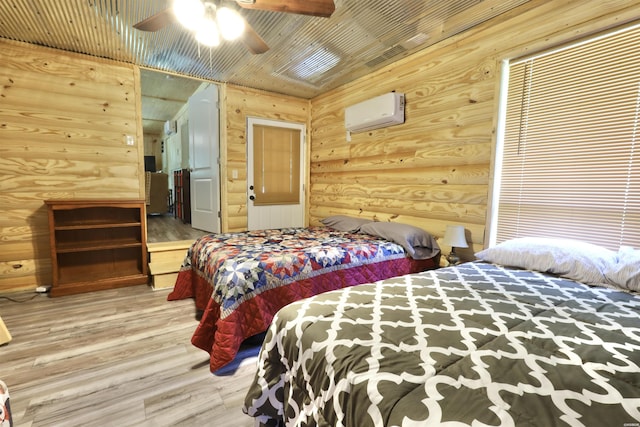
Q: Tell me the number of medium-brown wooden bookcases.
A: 1